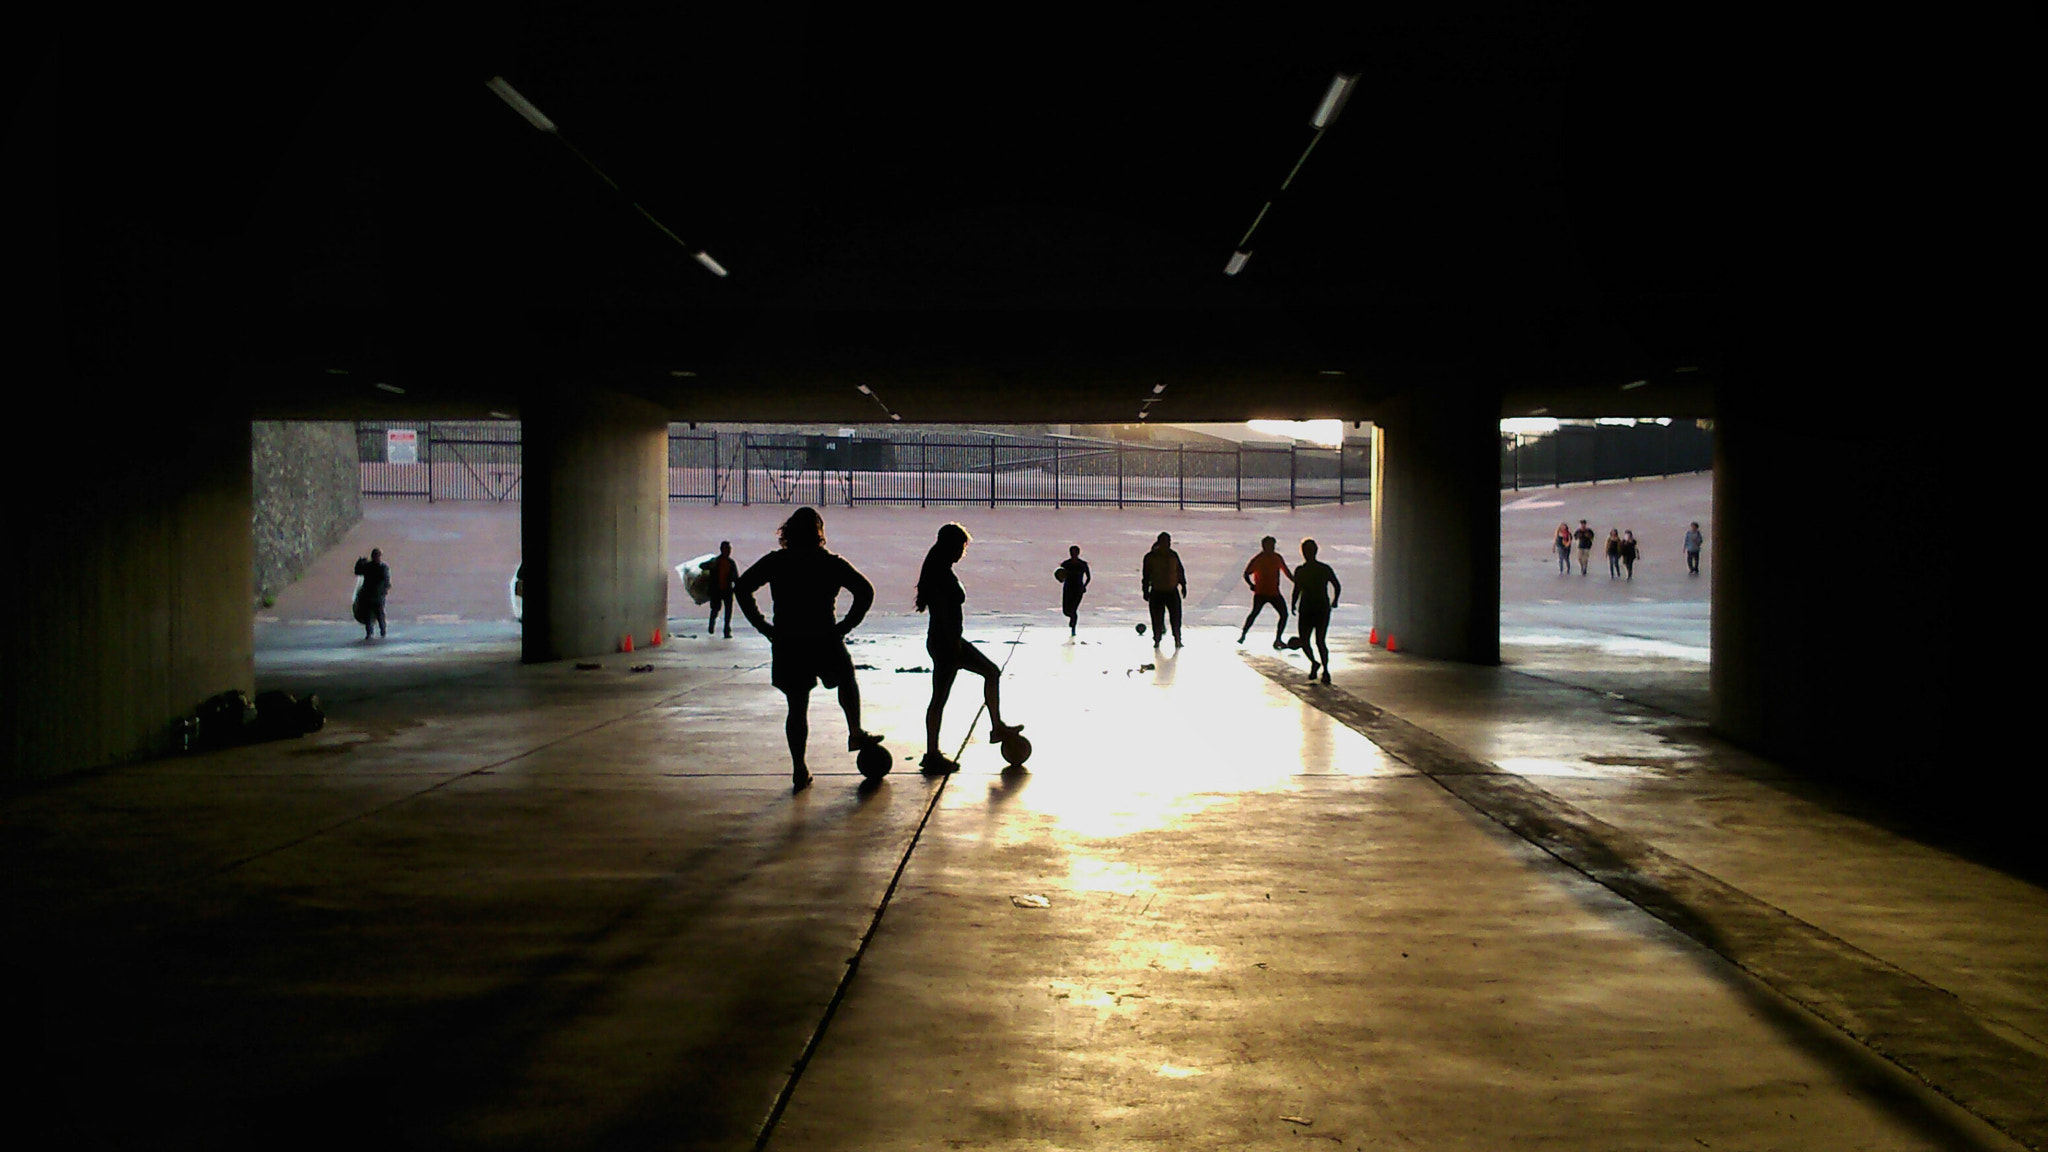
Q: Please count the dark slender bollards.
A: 0